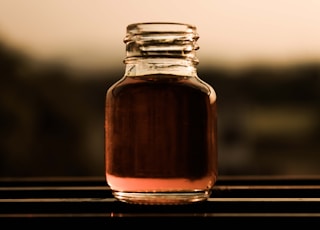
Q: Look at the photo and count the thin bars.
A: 4